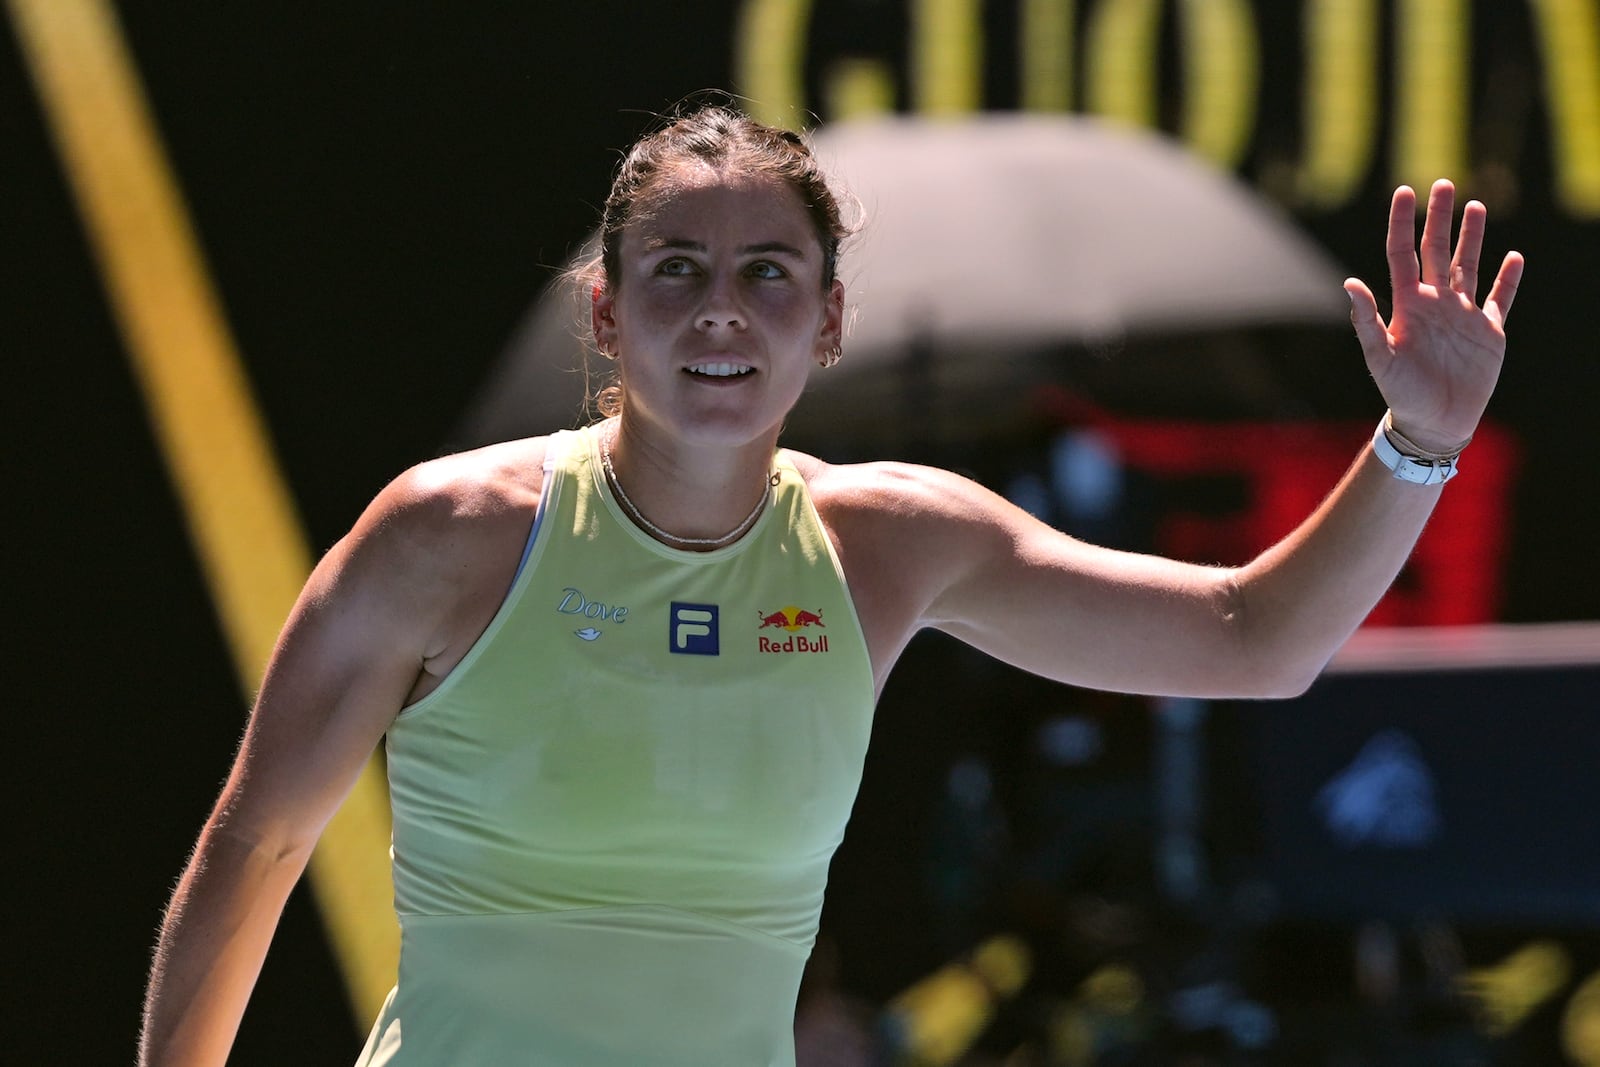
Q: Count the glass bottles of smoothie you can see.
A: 0